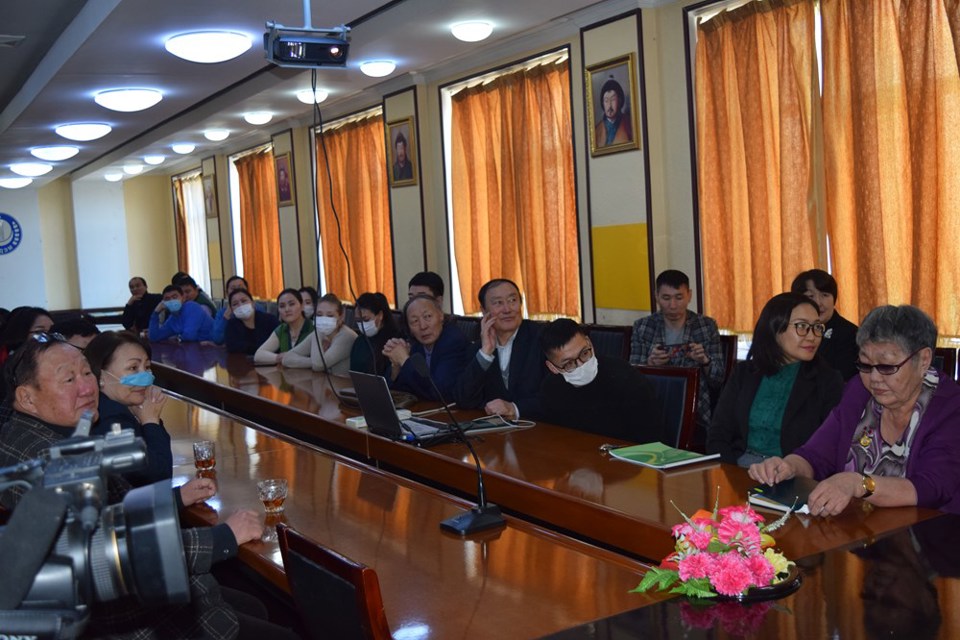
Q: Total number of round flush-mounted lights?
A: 15